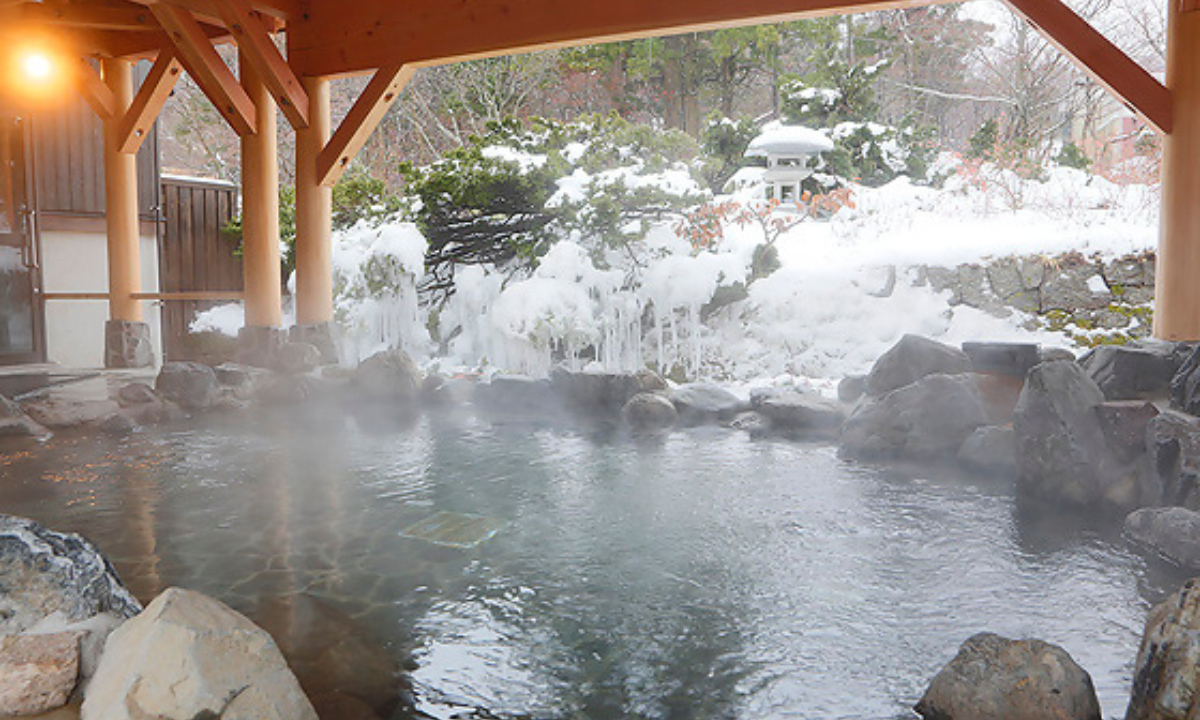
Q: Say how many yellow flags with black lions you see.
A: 0